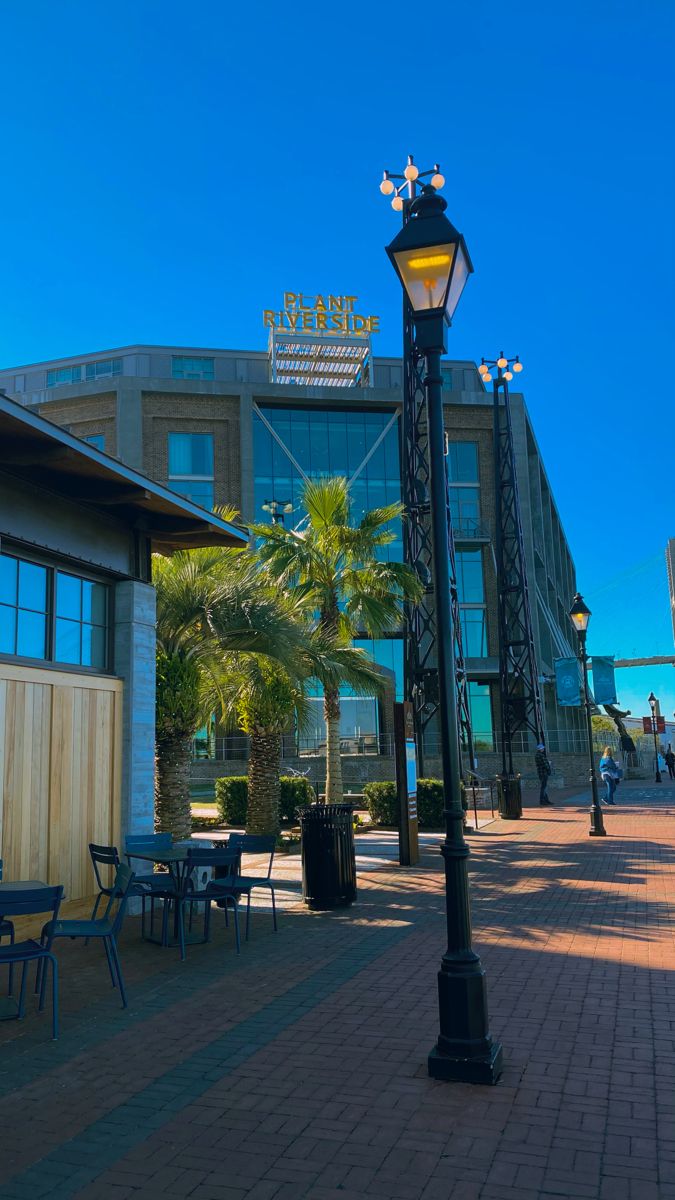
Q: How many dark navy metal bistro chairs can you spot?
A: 7